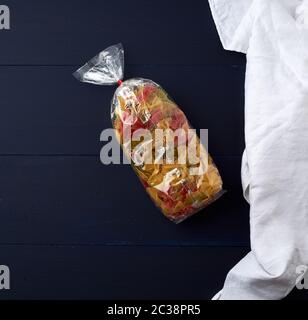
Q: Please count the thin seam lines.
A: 3